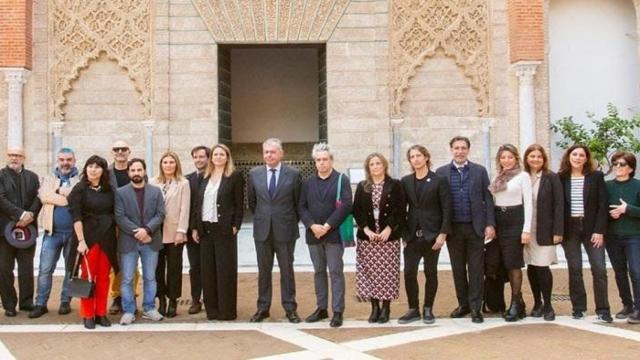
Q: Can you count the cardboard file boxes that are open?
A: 0